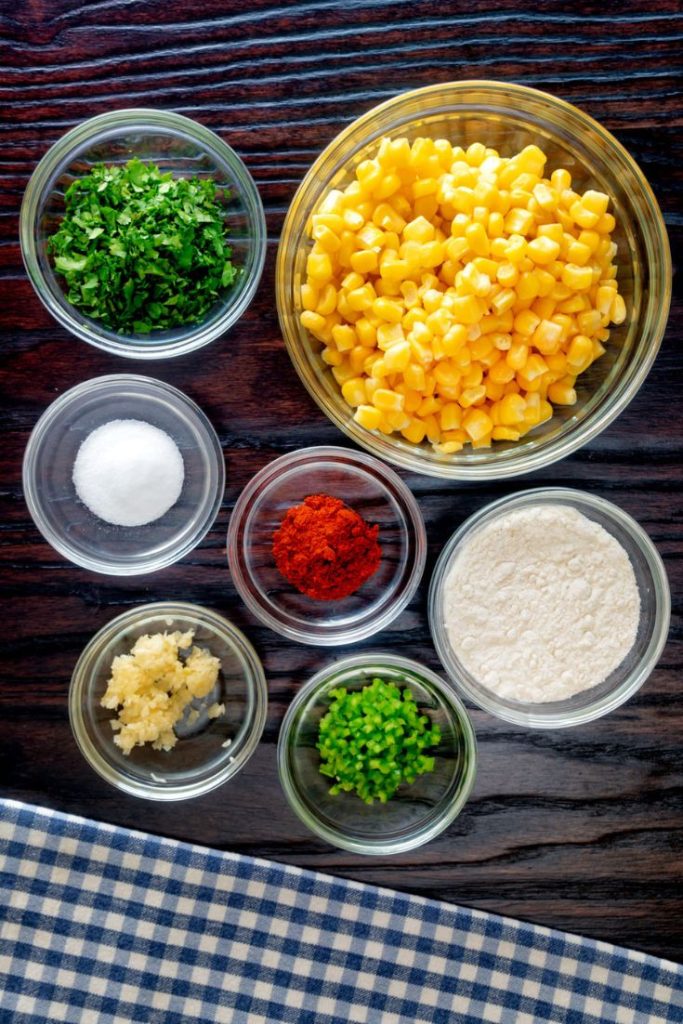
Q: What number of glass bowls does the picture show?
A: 7